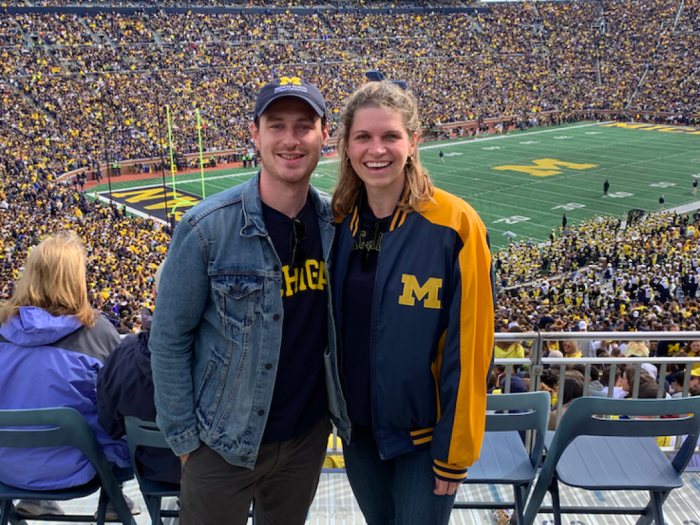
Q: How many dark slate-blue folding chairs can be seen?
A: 4